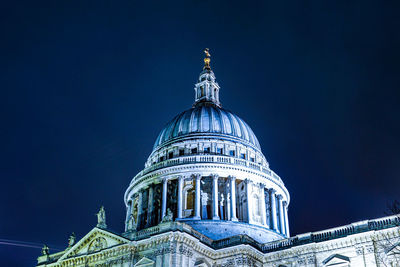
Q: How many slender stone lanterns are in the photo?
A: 1